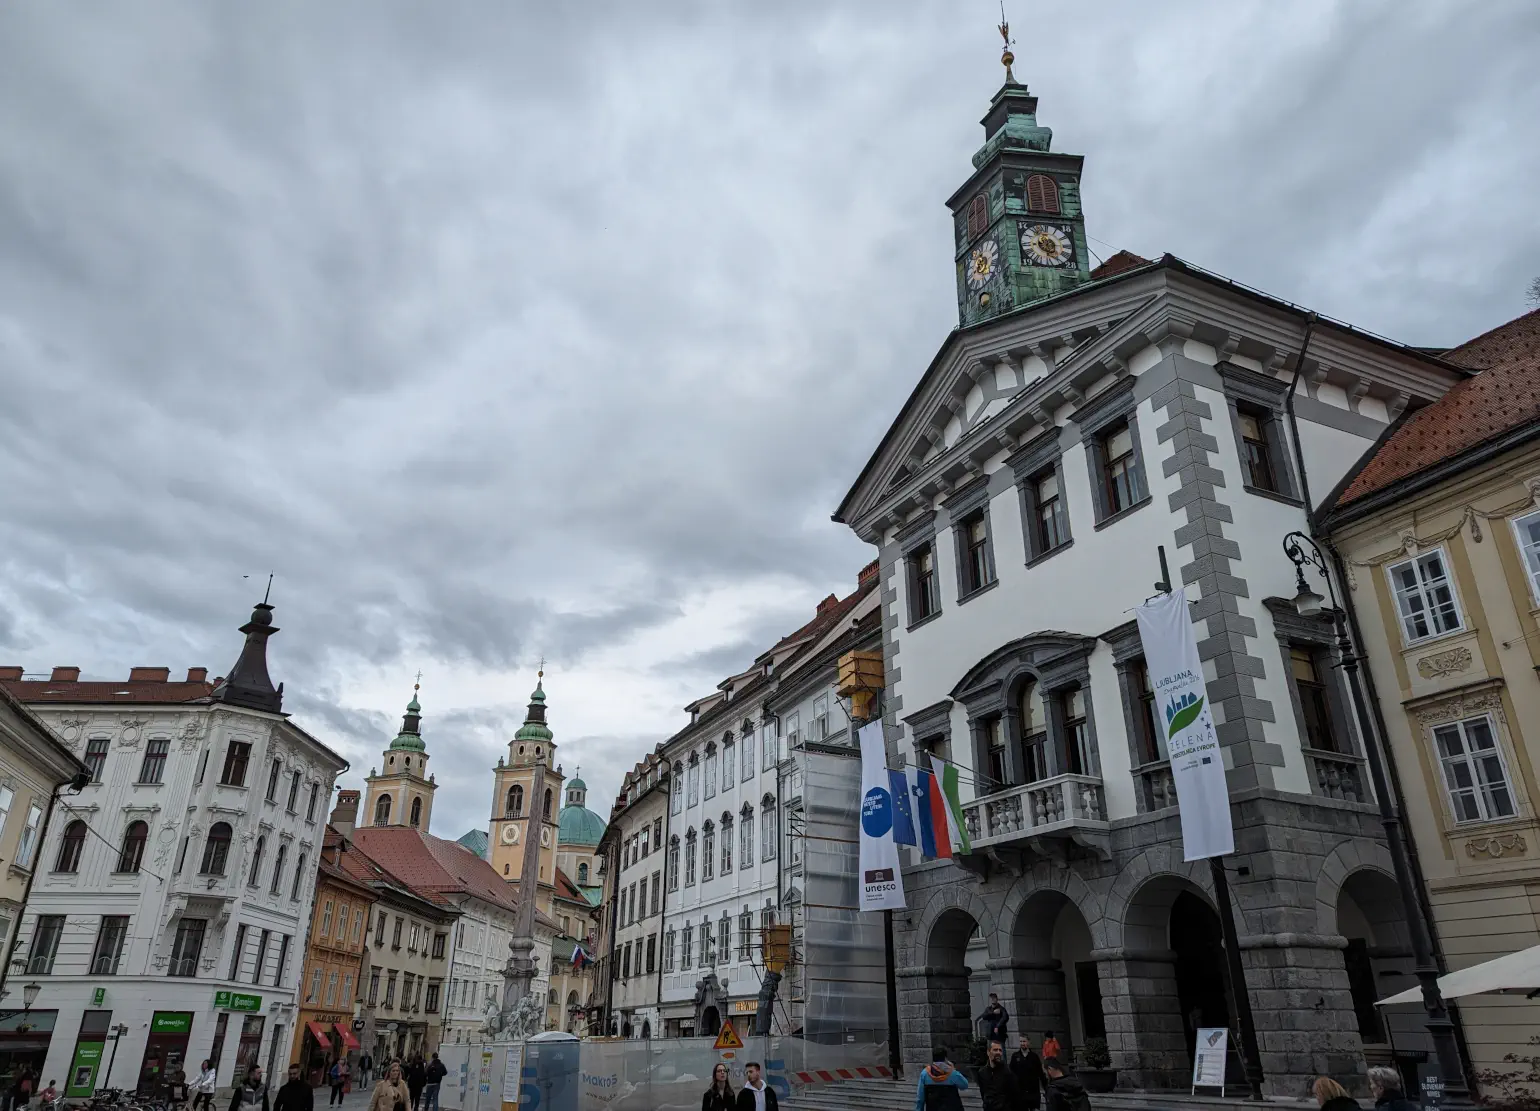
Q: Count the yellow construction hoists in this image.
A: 2